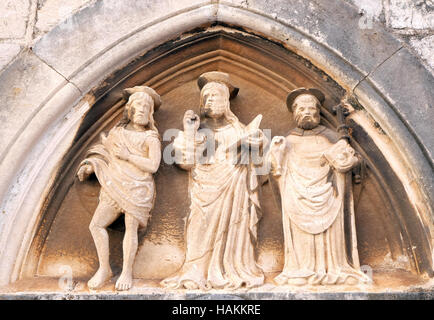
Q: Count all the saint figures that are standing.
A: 3